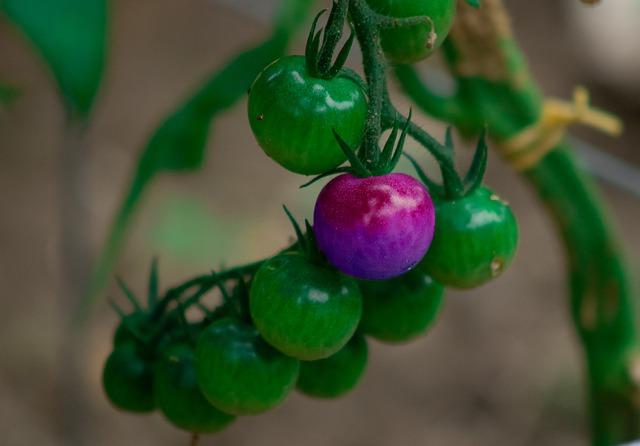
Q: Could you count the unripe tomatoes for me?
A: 10